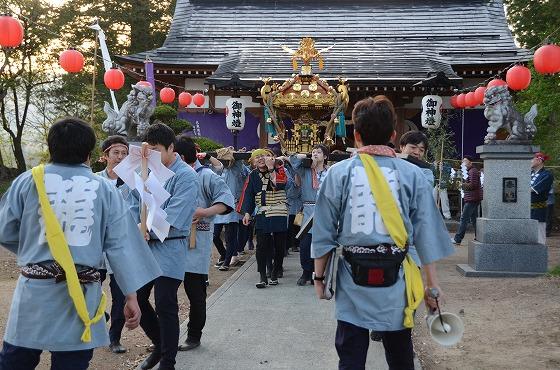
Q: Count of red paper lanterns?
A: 14